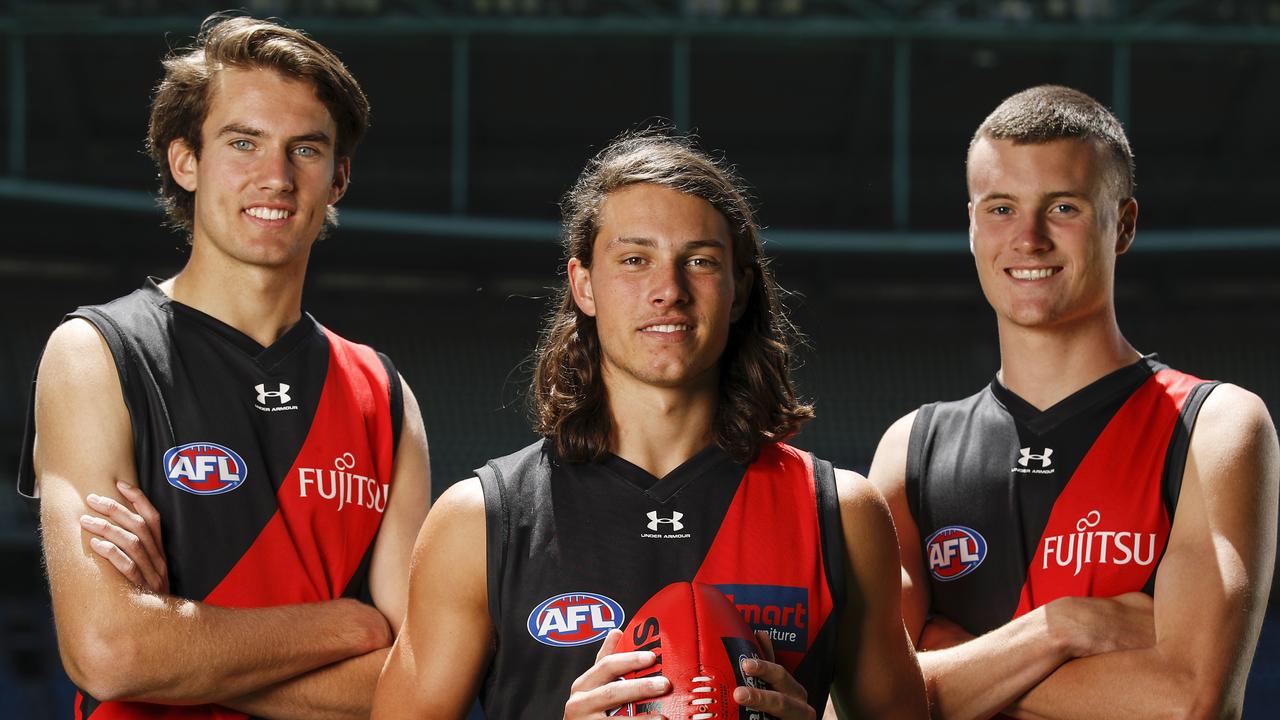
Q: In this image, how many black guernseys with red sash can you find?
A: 3